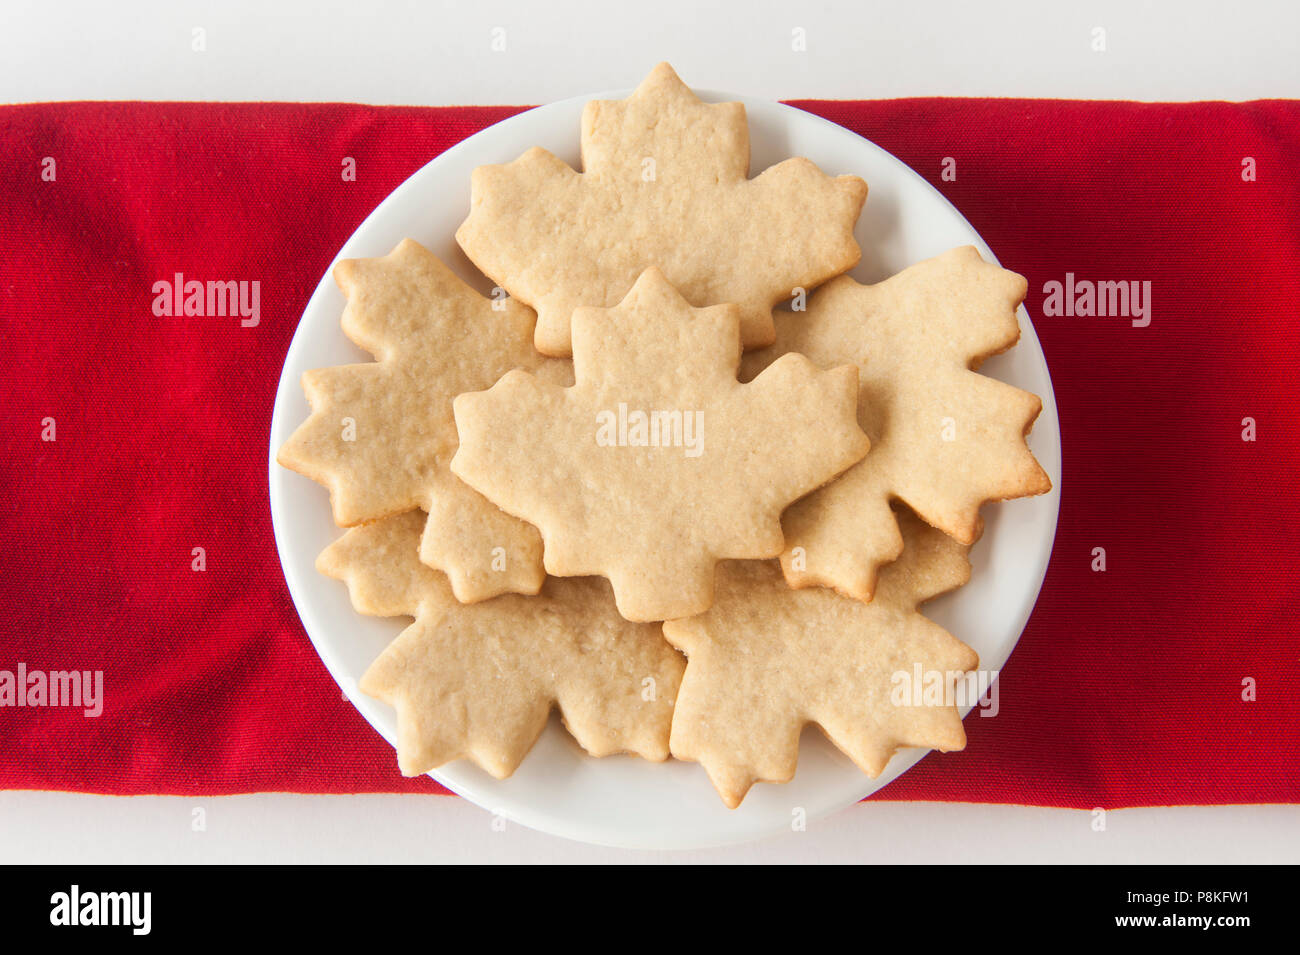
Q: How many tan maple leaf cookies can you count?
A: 6